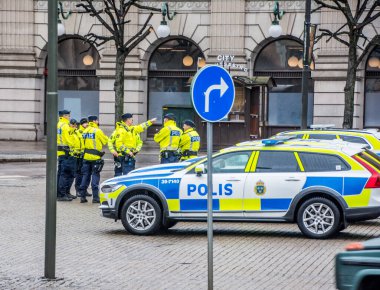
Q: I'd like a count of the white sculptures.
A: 0